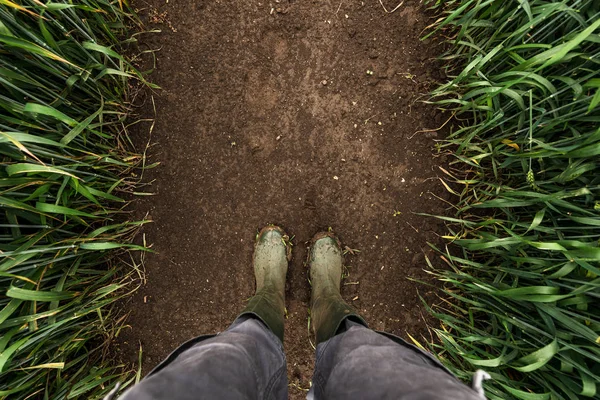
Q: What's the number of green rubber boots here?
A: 2